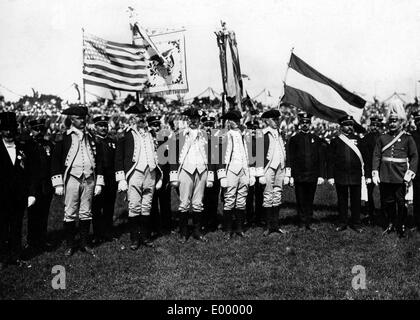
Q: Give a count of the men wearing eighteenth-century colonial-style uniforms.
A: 5